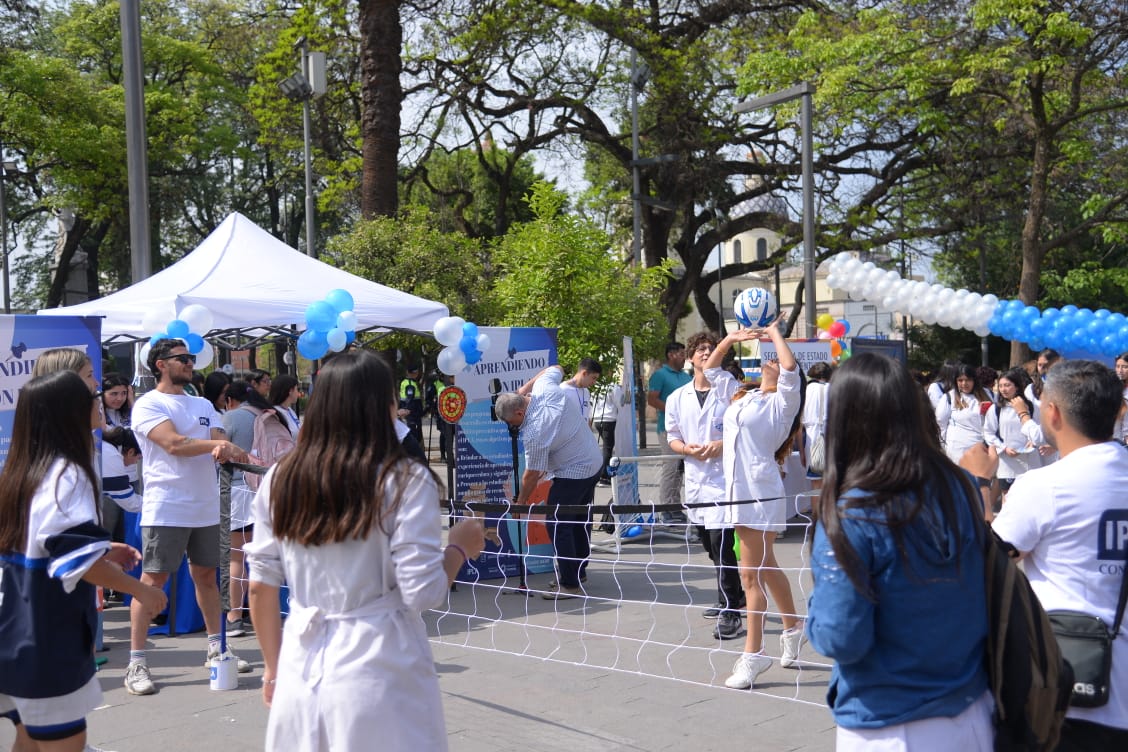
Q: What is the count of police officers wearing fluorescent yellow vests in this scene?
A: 2